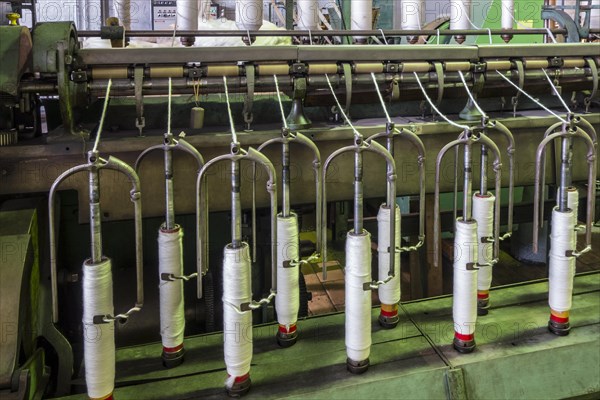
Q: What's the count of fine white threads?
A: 10